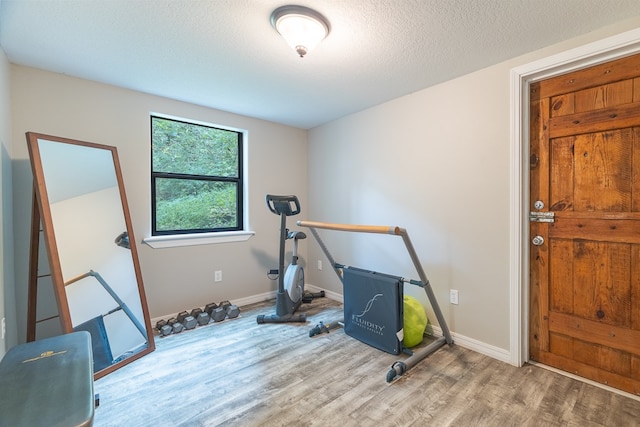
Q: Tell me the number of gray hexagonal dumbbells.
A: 6